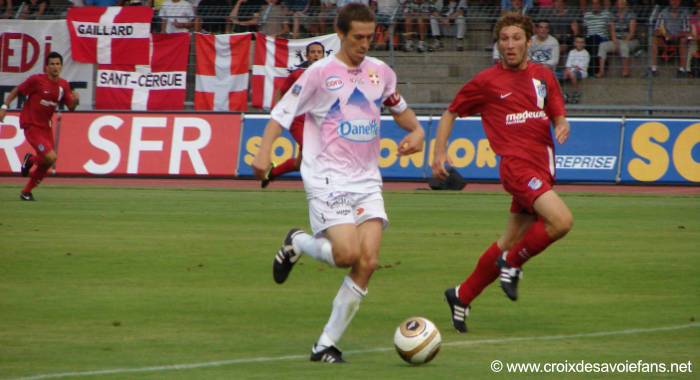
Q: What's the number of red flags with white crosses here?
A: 4